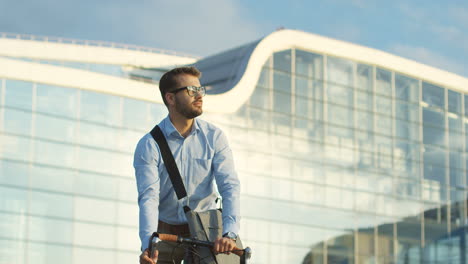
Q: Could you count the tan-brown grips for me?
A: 2